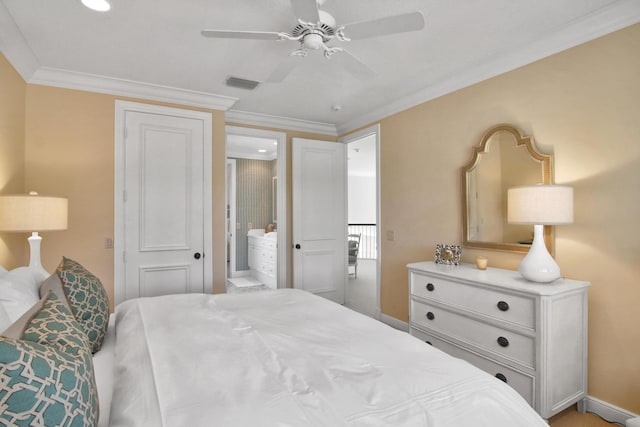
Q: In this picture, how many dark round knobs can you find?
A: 8